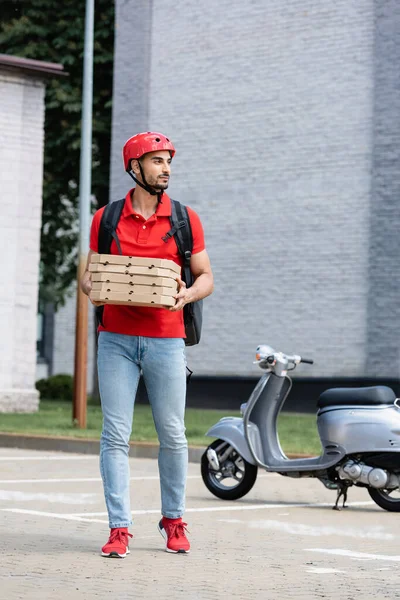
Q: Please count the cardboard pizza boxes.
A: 5